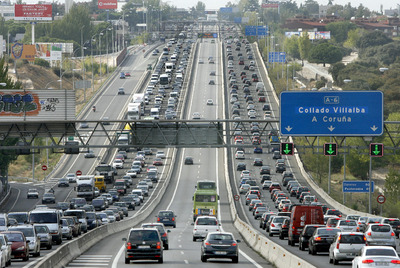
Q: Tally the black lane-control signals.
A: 3